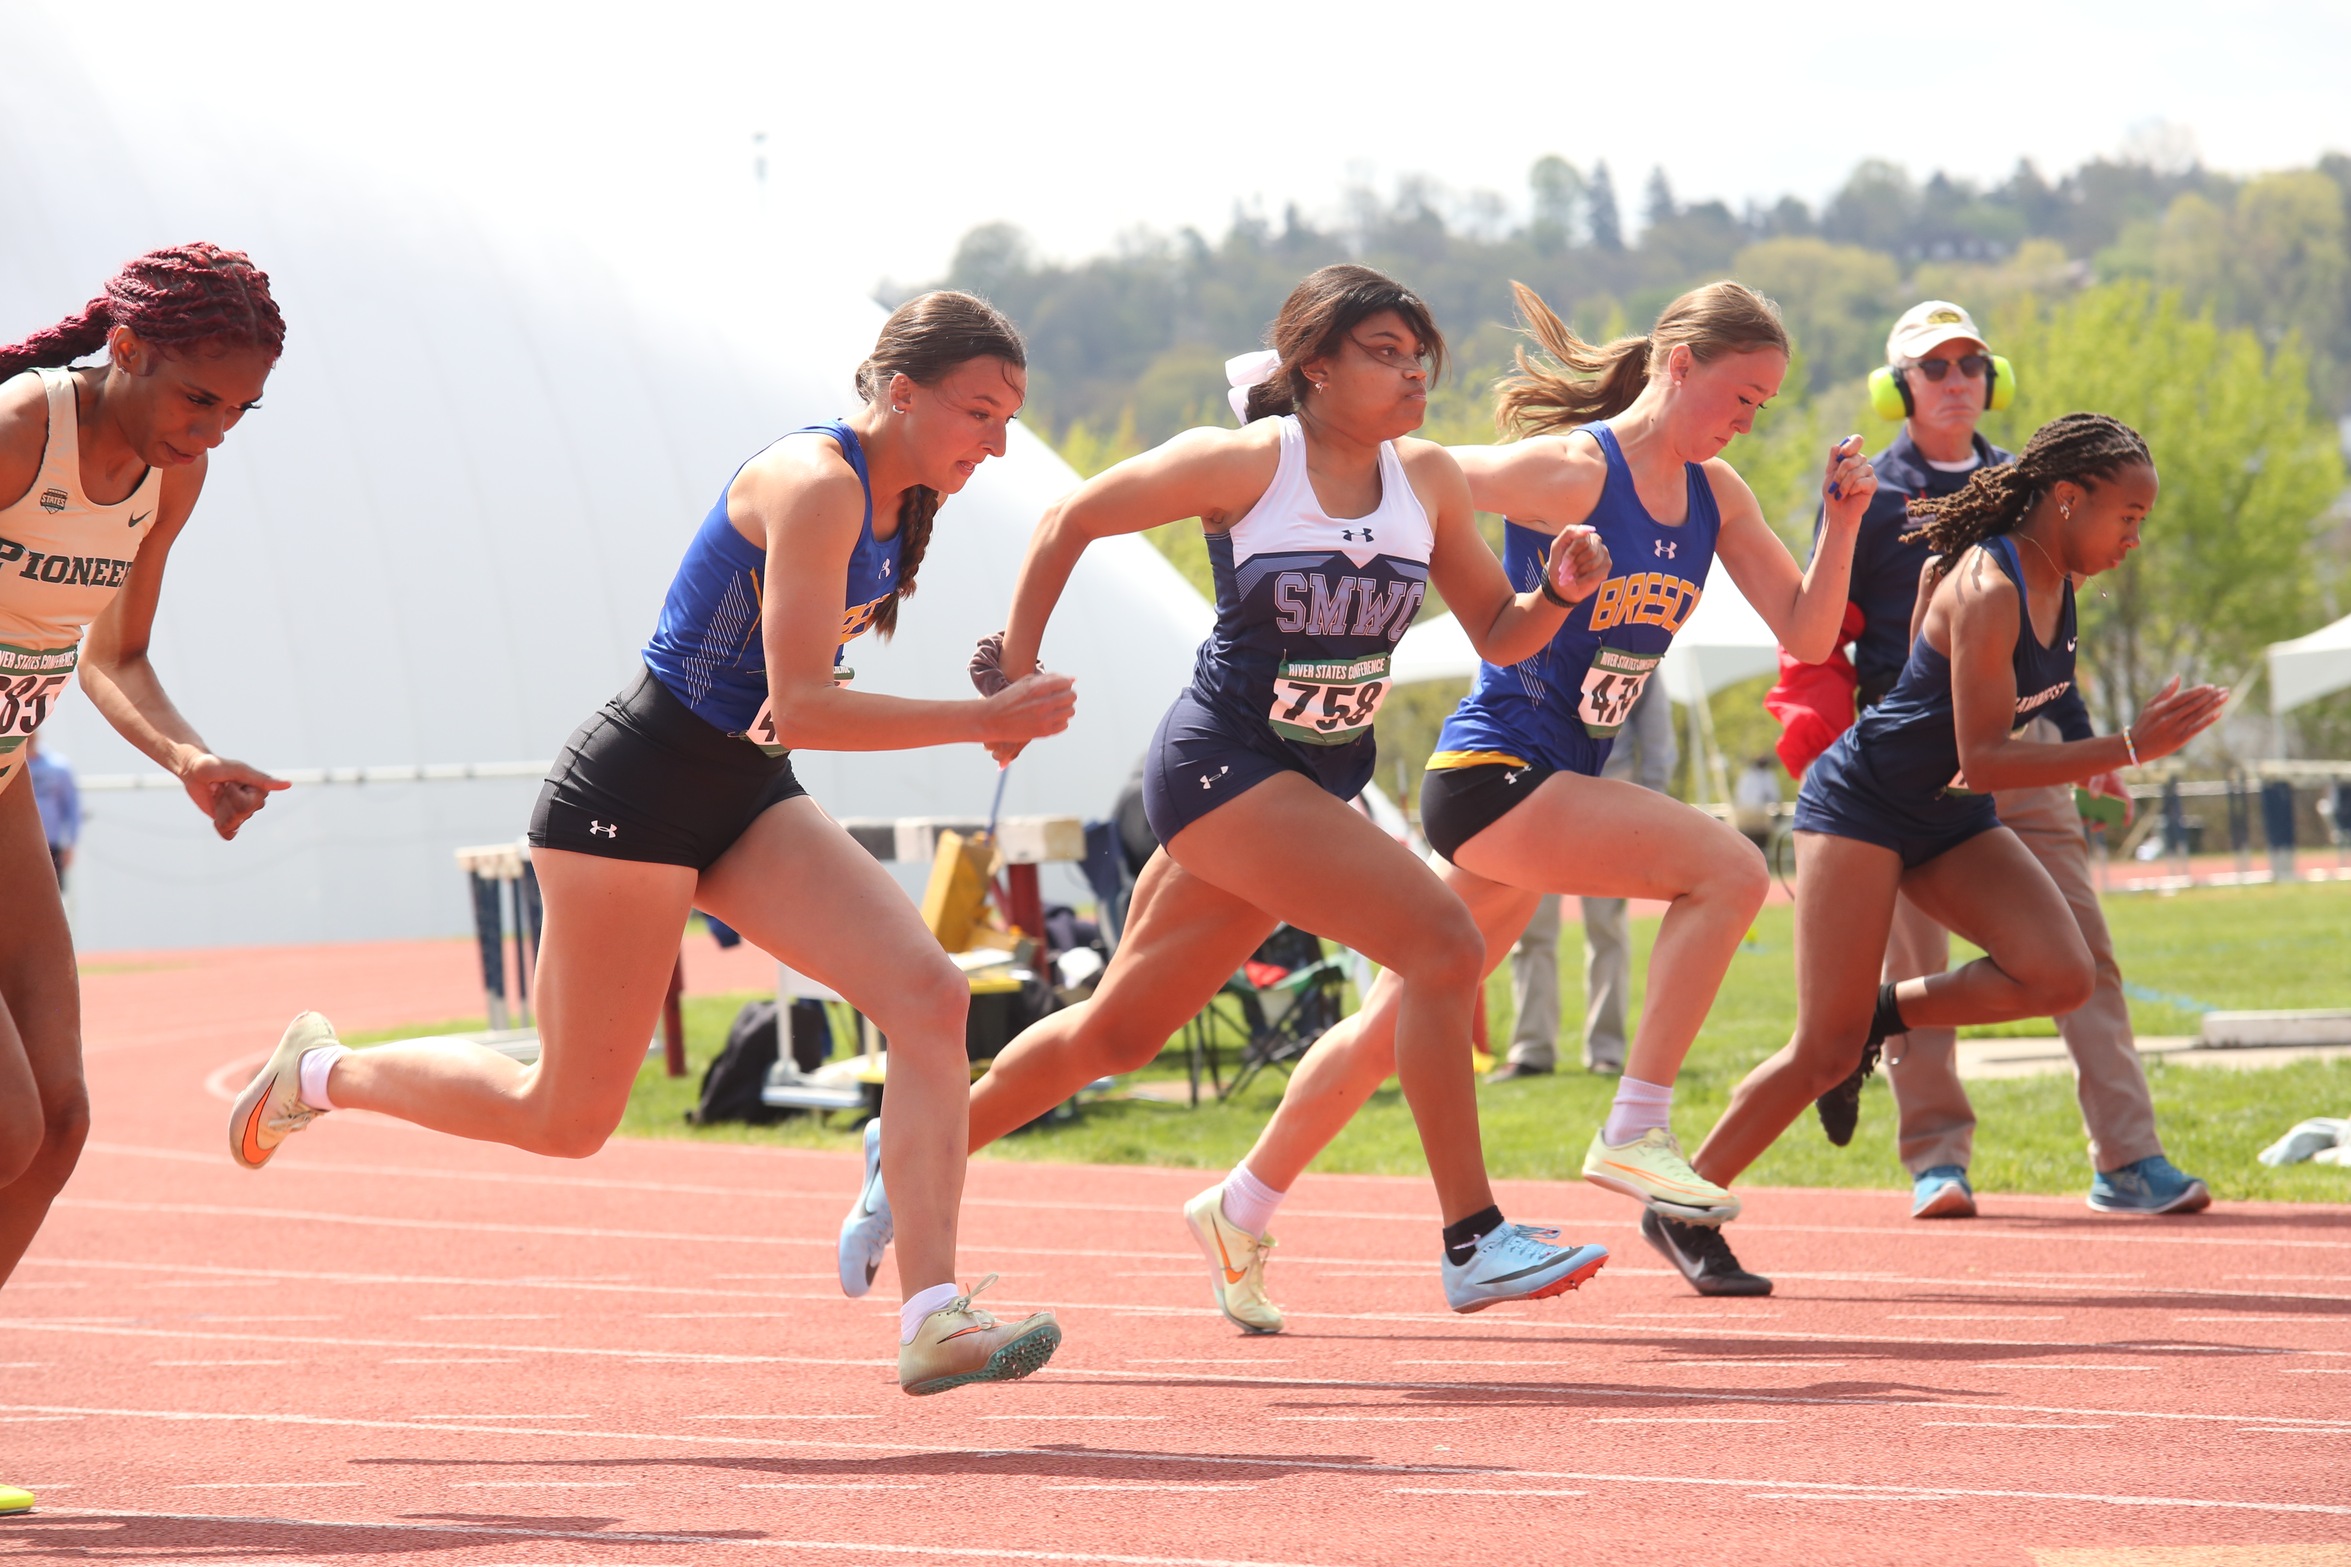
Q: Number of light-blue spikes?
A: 2